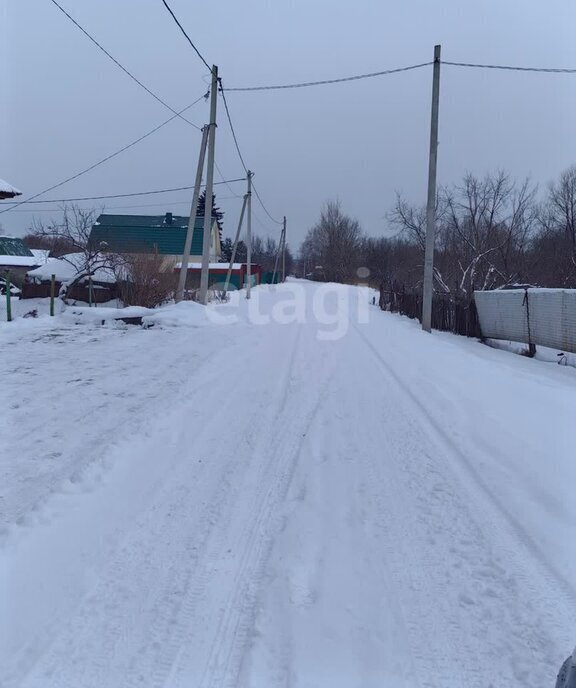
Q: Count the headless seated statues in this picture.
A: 0